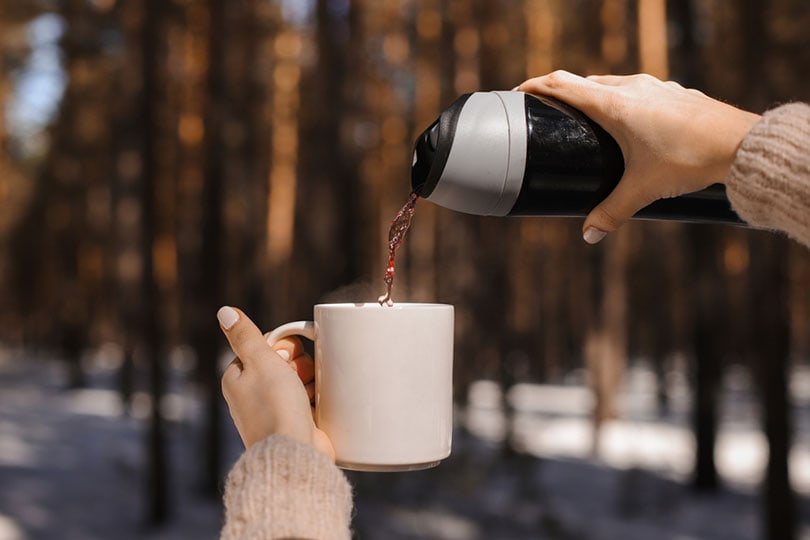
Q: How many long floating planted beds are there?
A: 0